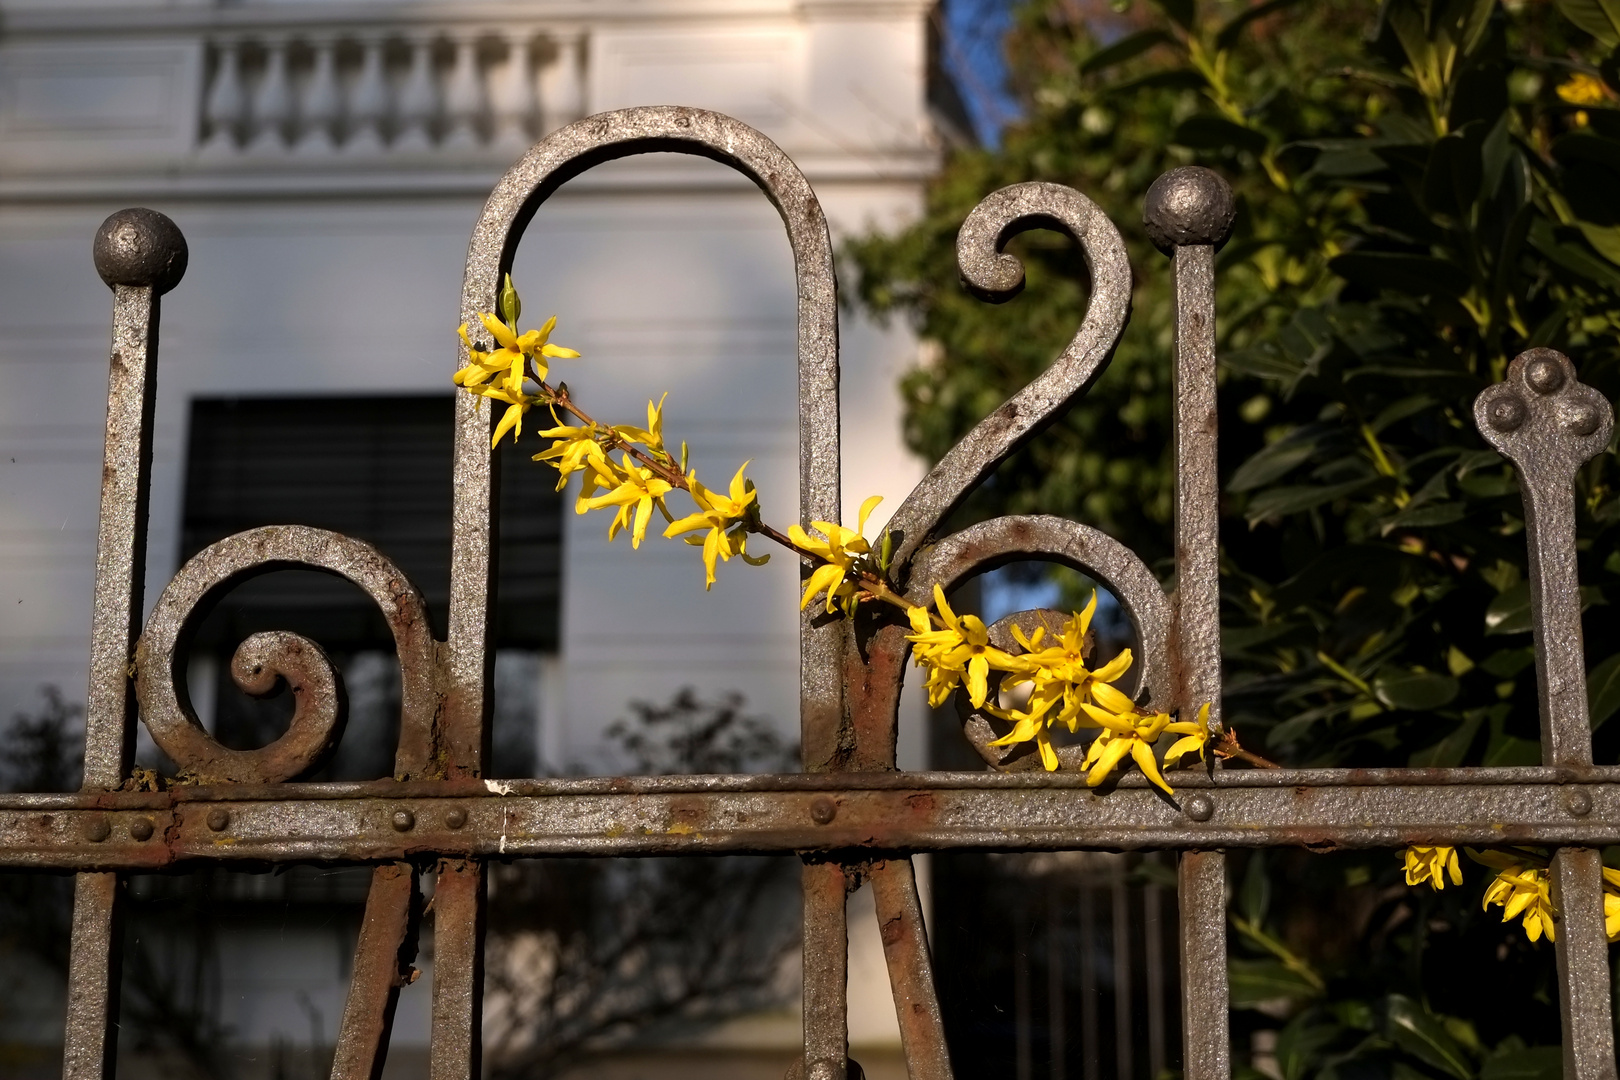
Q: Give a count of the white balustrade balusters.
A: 8